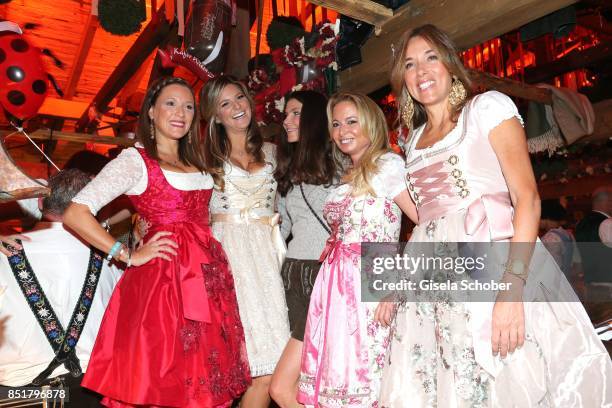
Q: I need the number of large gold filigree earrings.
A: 2